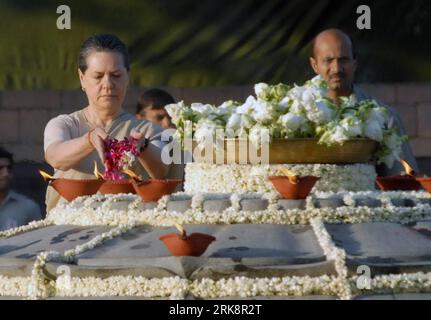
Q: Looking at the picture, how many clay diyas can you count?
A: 7